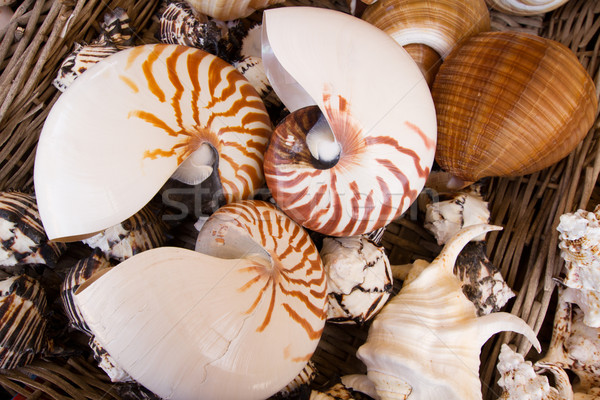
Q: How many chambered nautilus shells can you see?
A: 3